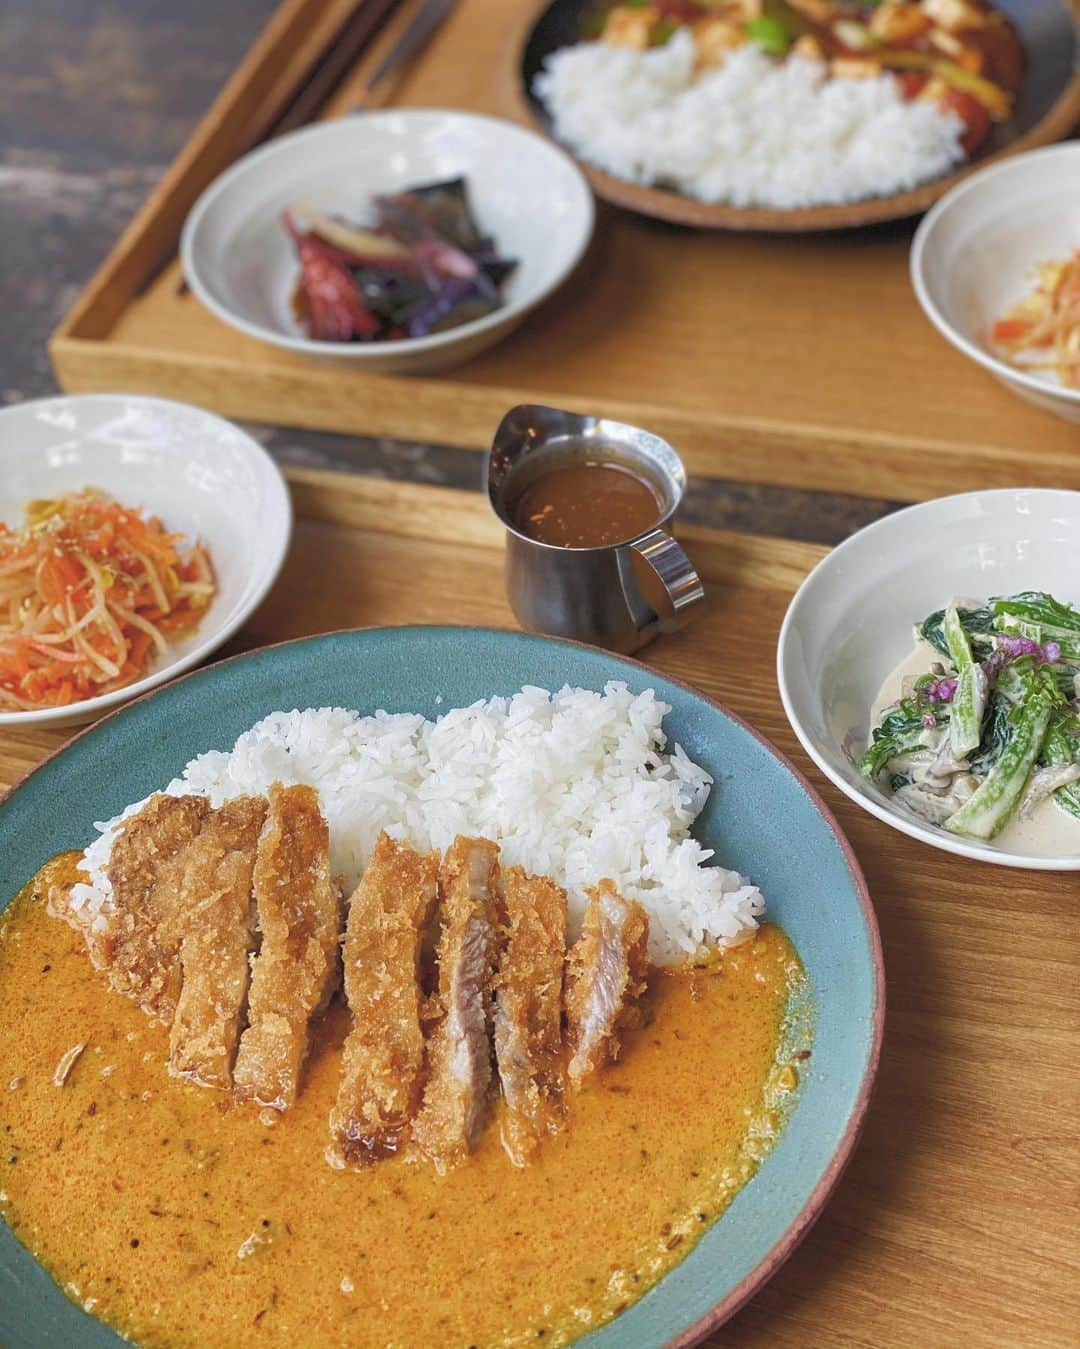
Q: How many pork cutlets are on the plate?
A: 7